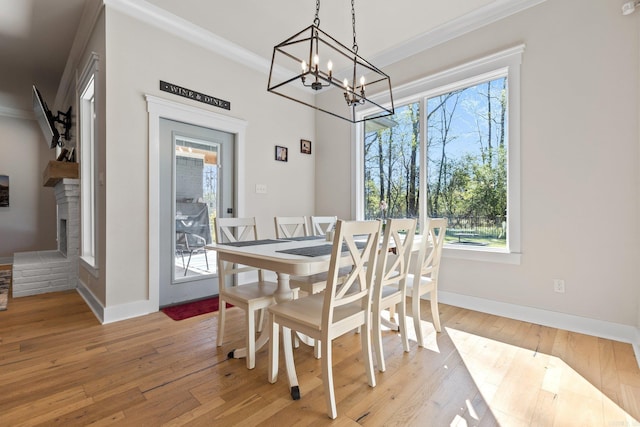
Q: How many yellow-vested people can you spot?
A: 0